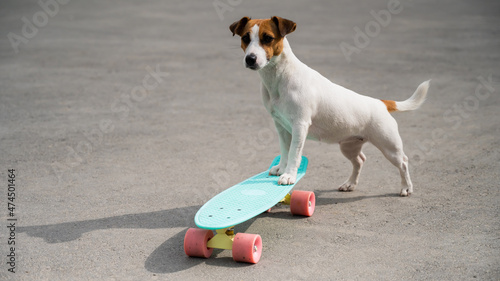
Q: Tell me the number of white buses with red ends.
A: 0